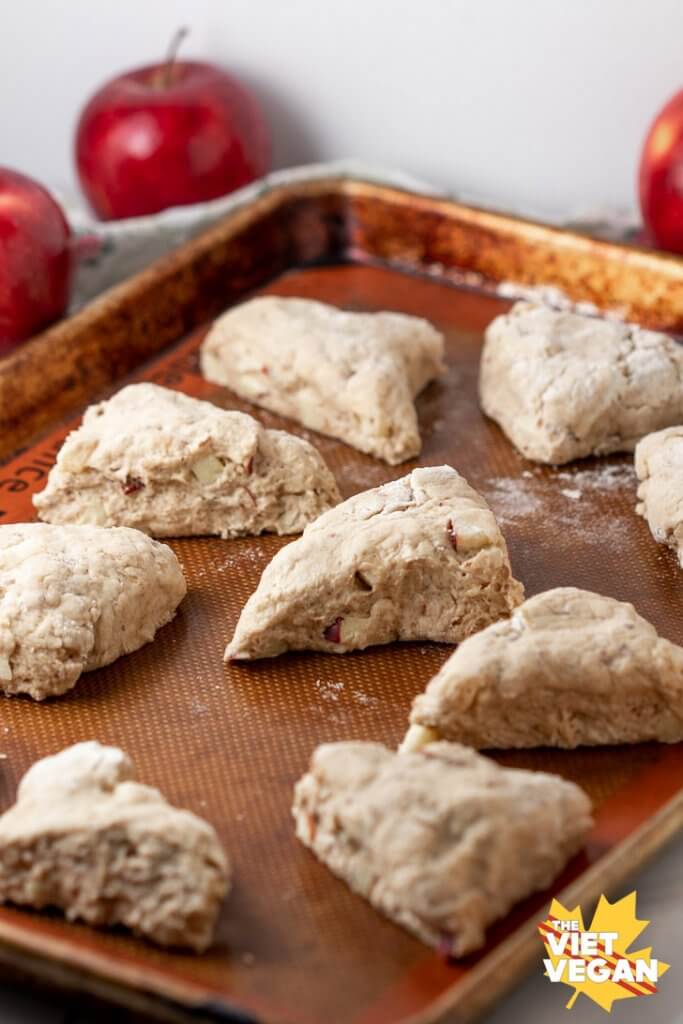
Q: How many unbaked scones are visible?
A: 9